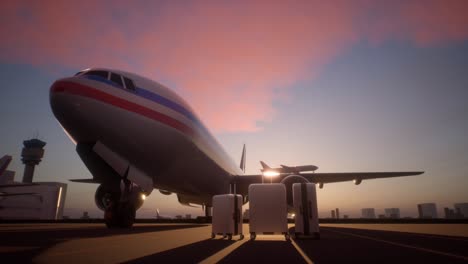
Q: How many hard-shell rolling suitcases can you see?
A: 3